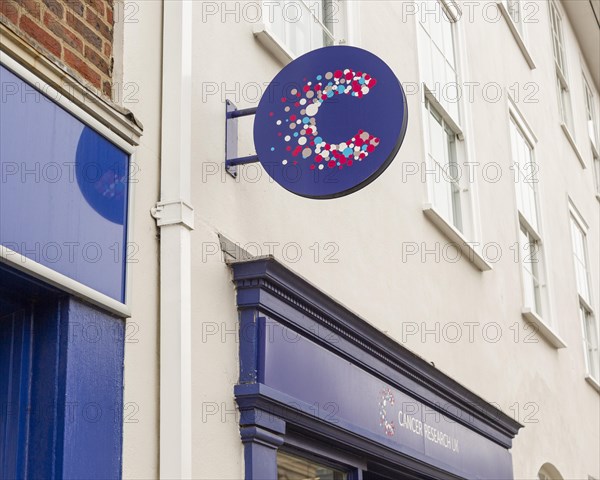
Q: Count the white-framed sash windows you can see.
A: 7